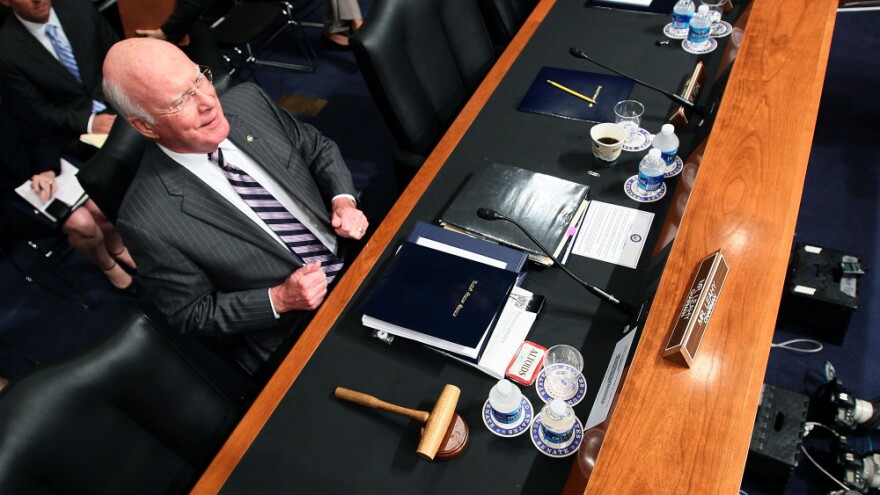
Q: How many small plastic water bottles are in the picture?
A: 6